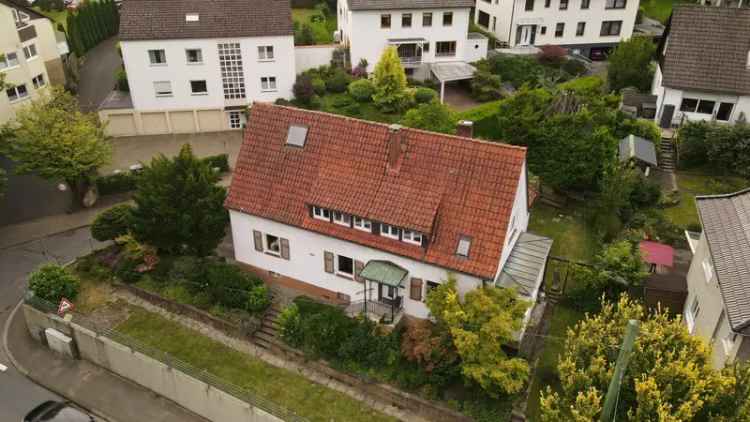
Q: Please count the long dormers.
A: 1